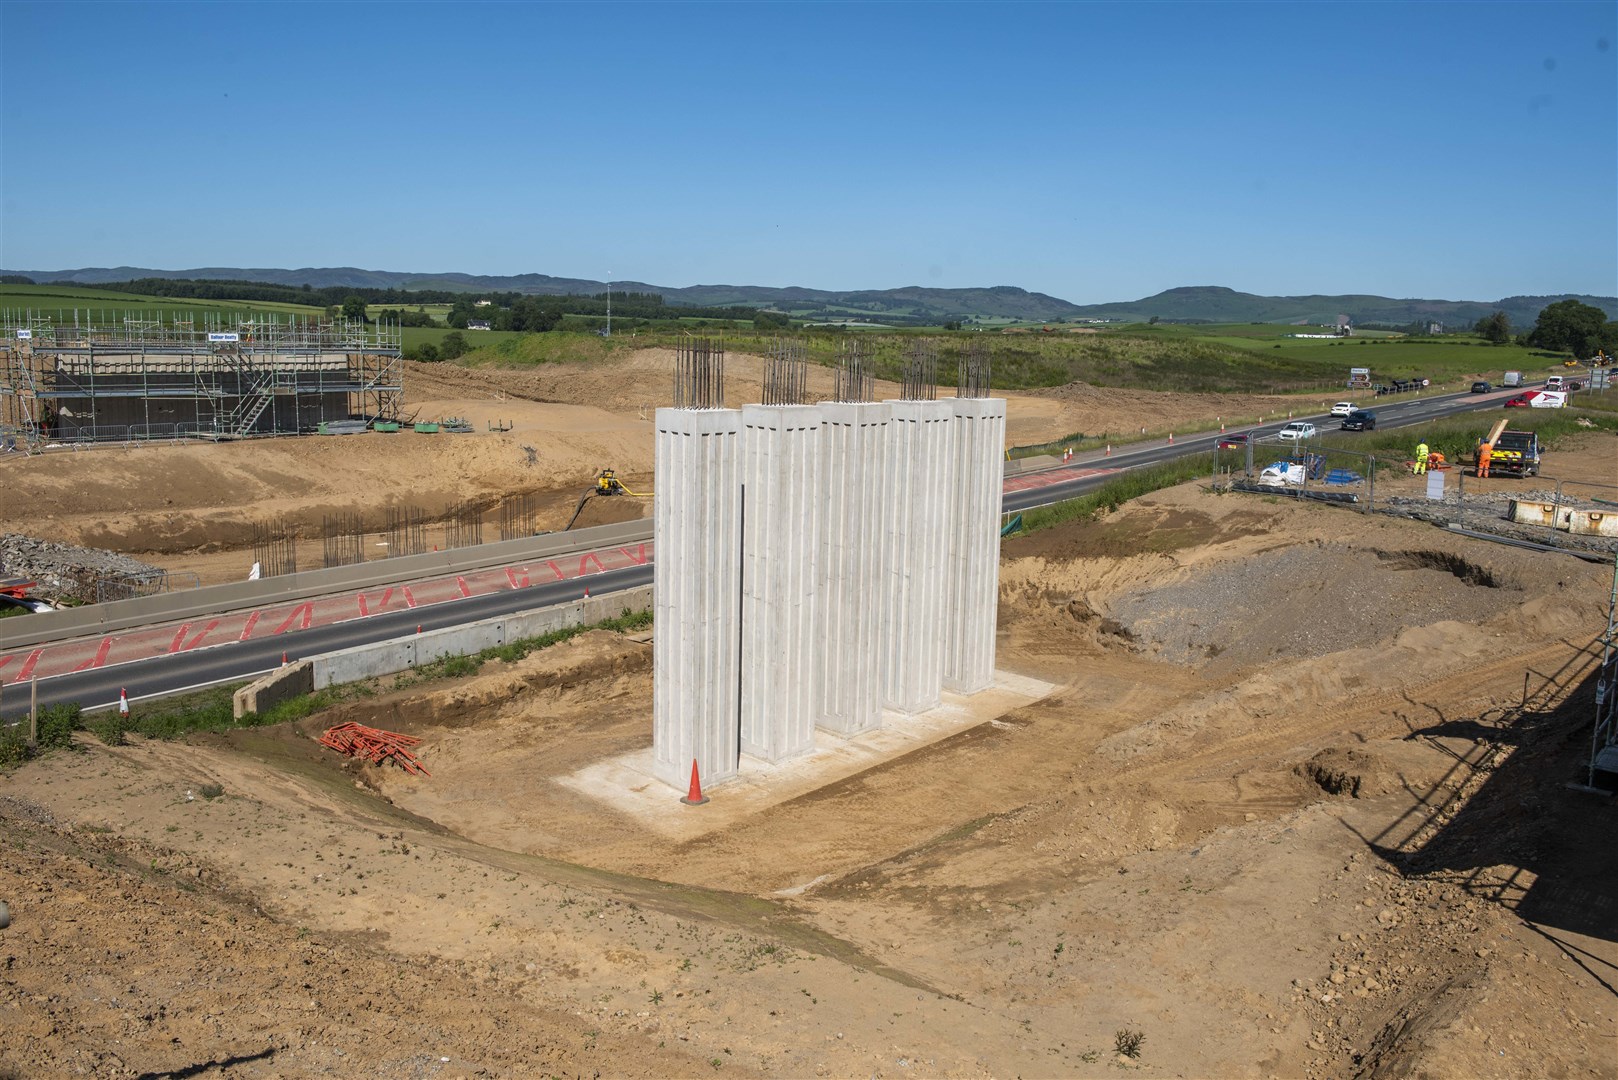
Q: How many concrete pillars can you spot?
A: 5